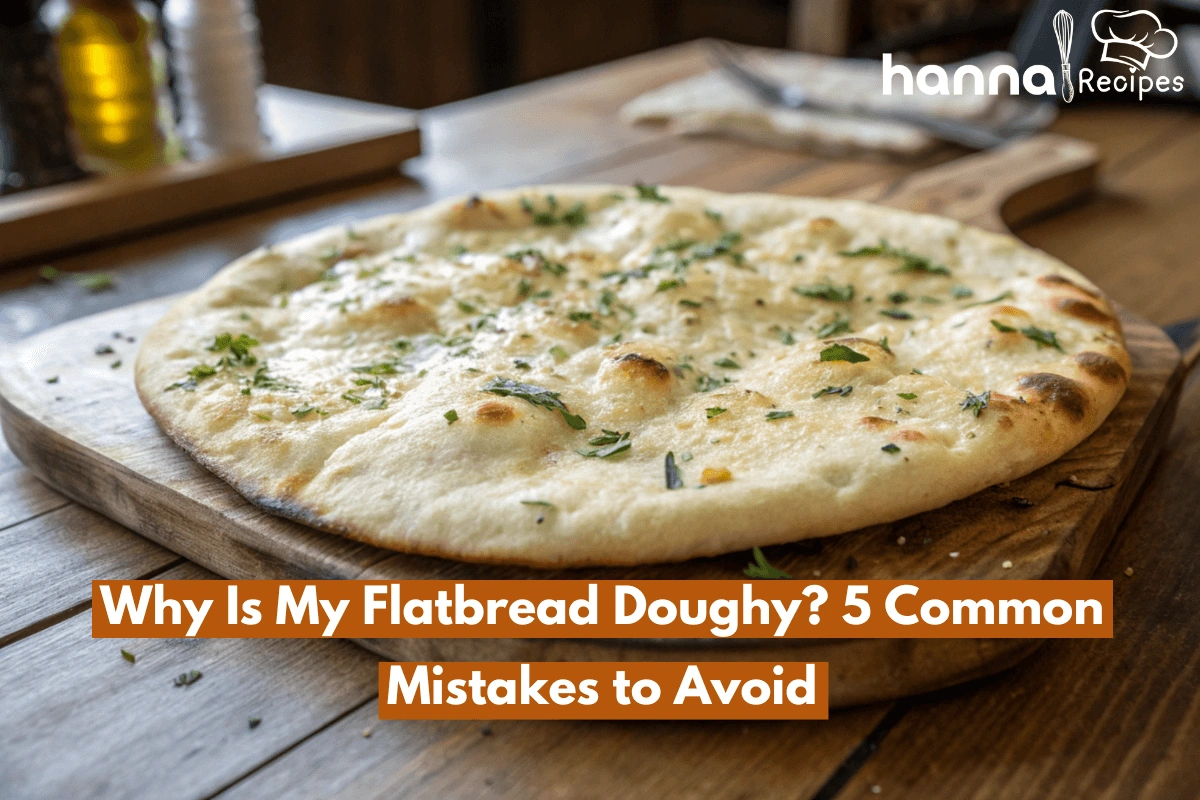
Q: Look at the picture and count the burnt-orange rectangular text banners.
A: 2